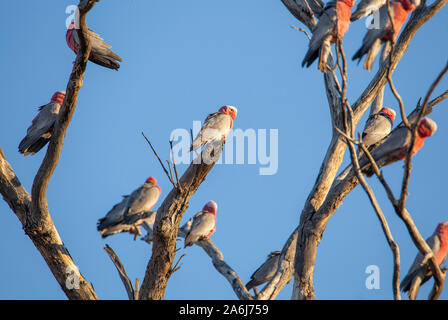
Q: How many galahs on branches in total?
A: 13